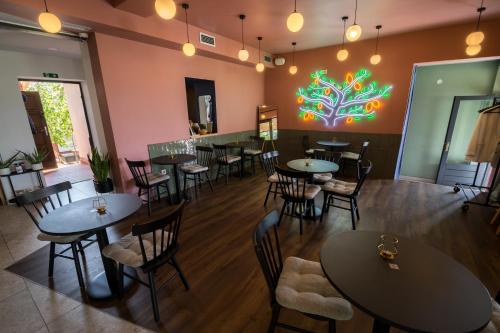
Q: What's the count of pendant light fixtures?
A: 12